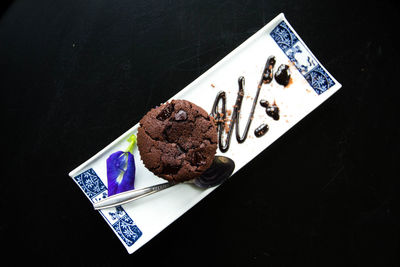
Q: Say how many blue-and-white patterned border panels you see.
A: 2